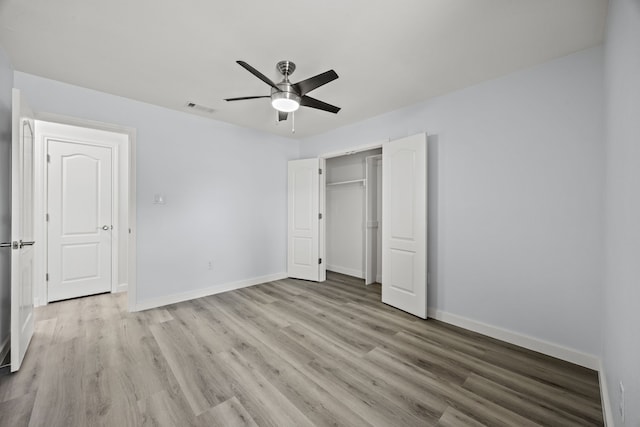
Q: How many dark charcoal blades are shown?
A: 5